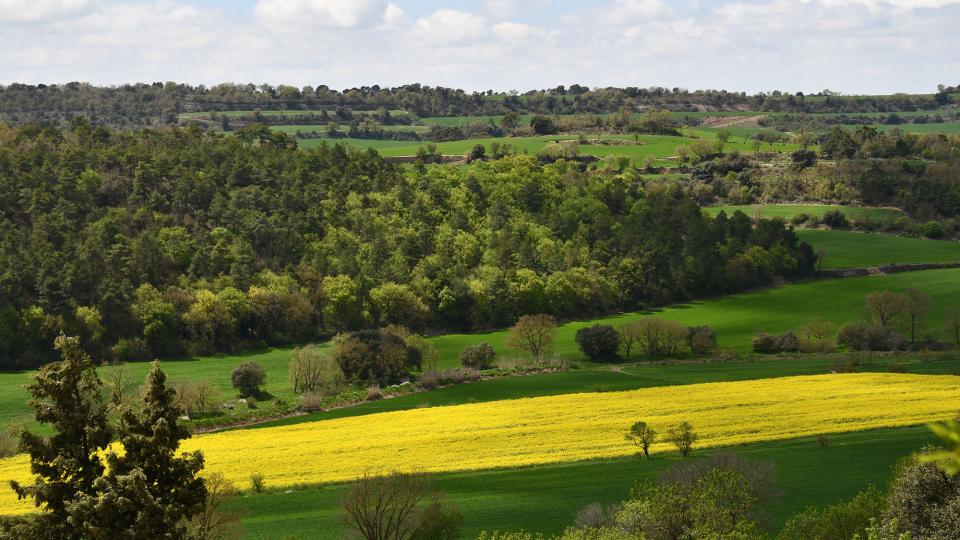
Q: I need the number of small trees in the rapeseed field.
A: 2